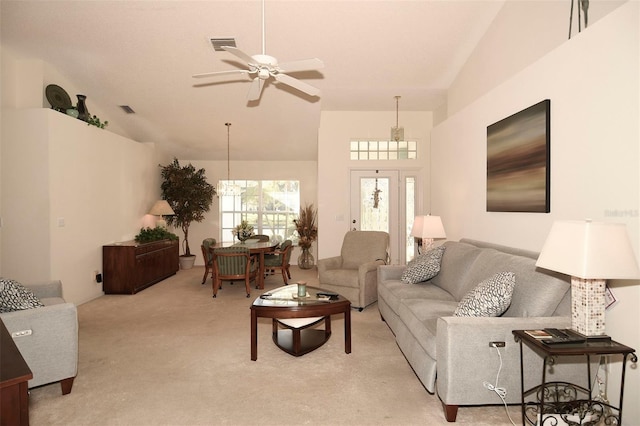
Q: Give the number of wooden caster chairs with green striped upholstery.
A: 4